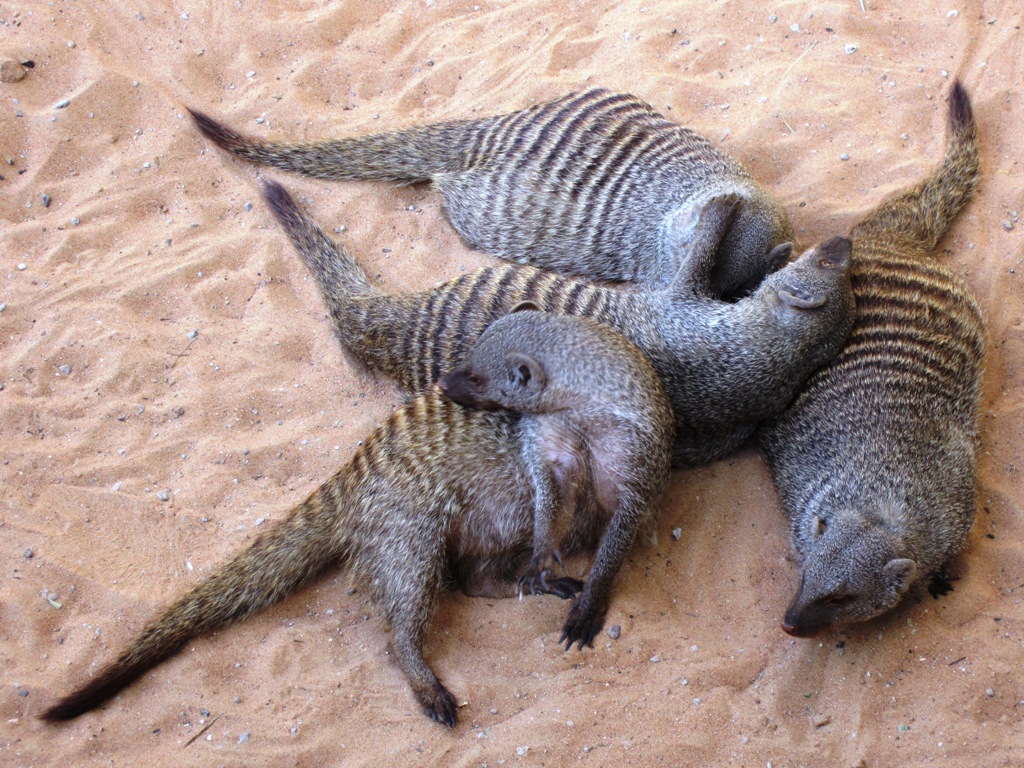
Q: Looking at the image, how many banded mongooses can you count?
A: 4